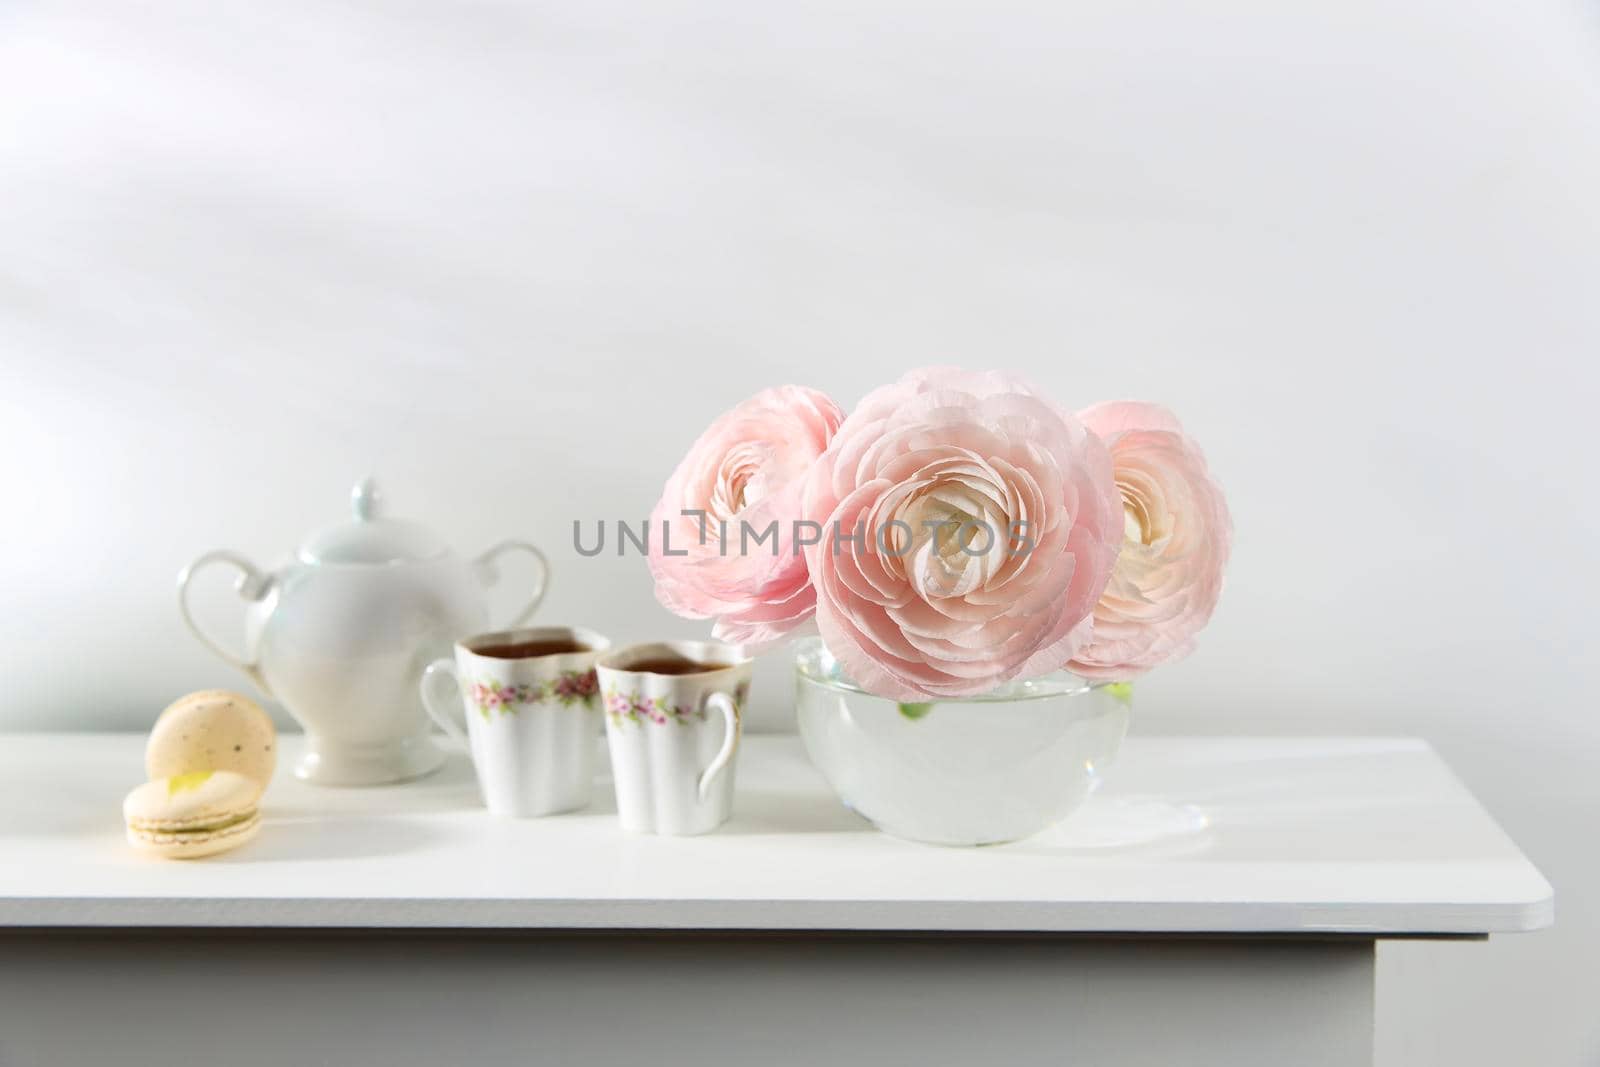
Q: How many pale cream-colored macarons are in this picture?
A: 2